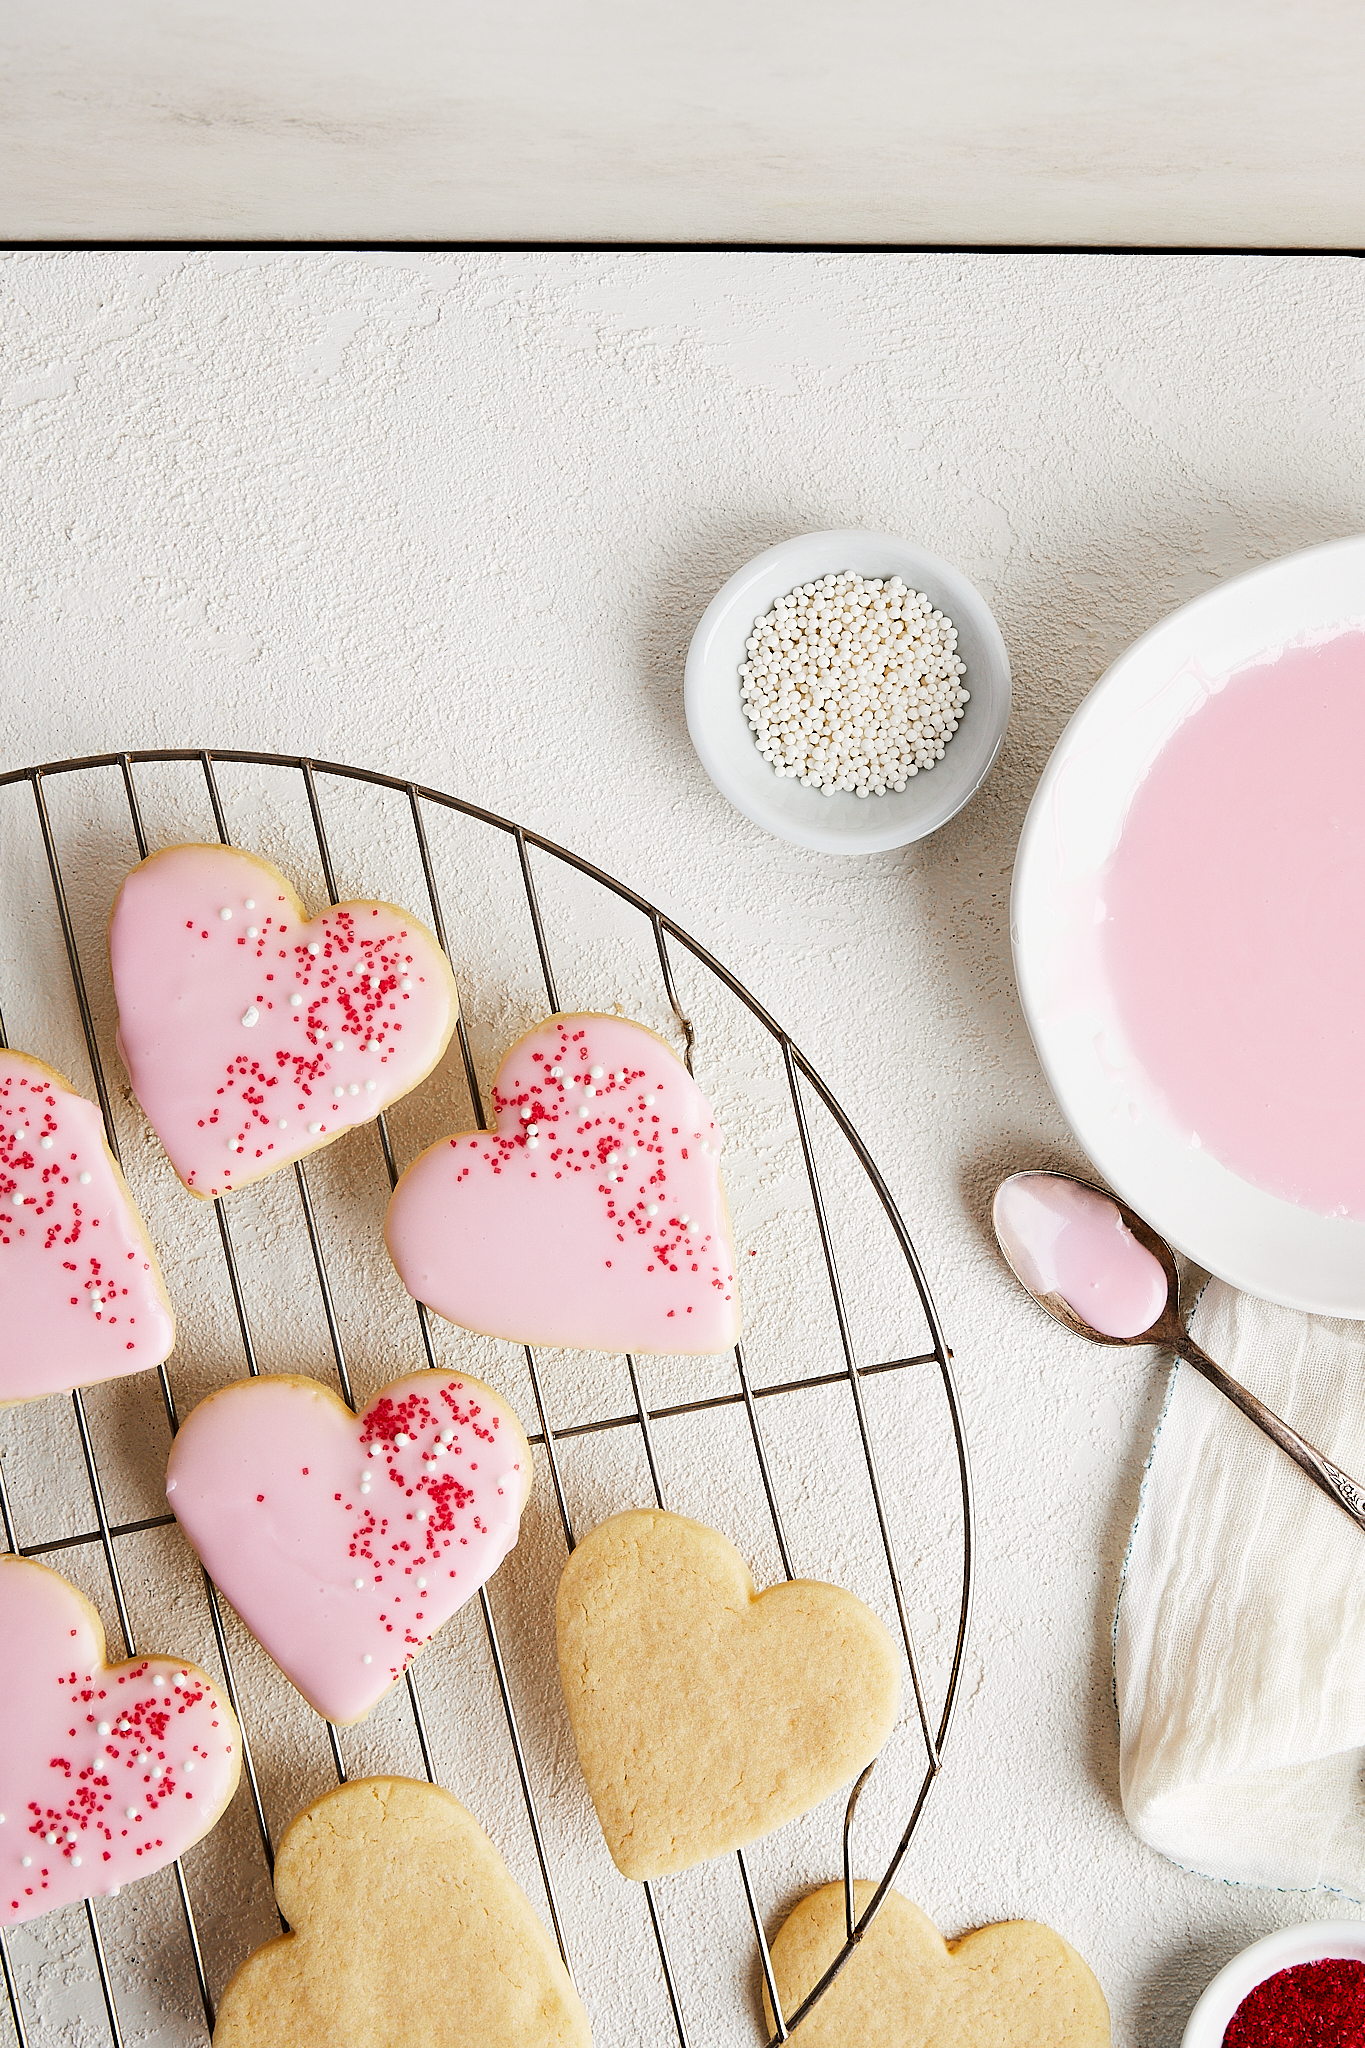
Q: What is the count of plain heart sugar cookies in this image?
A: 3